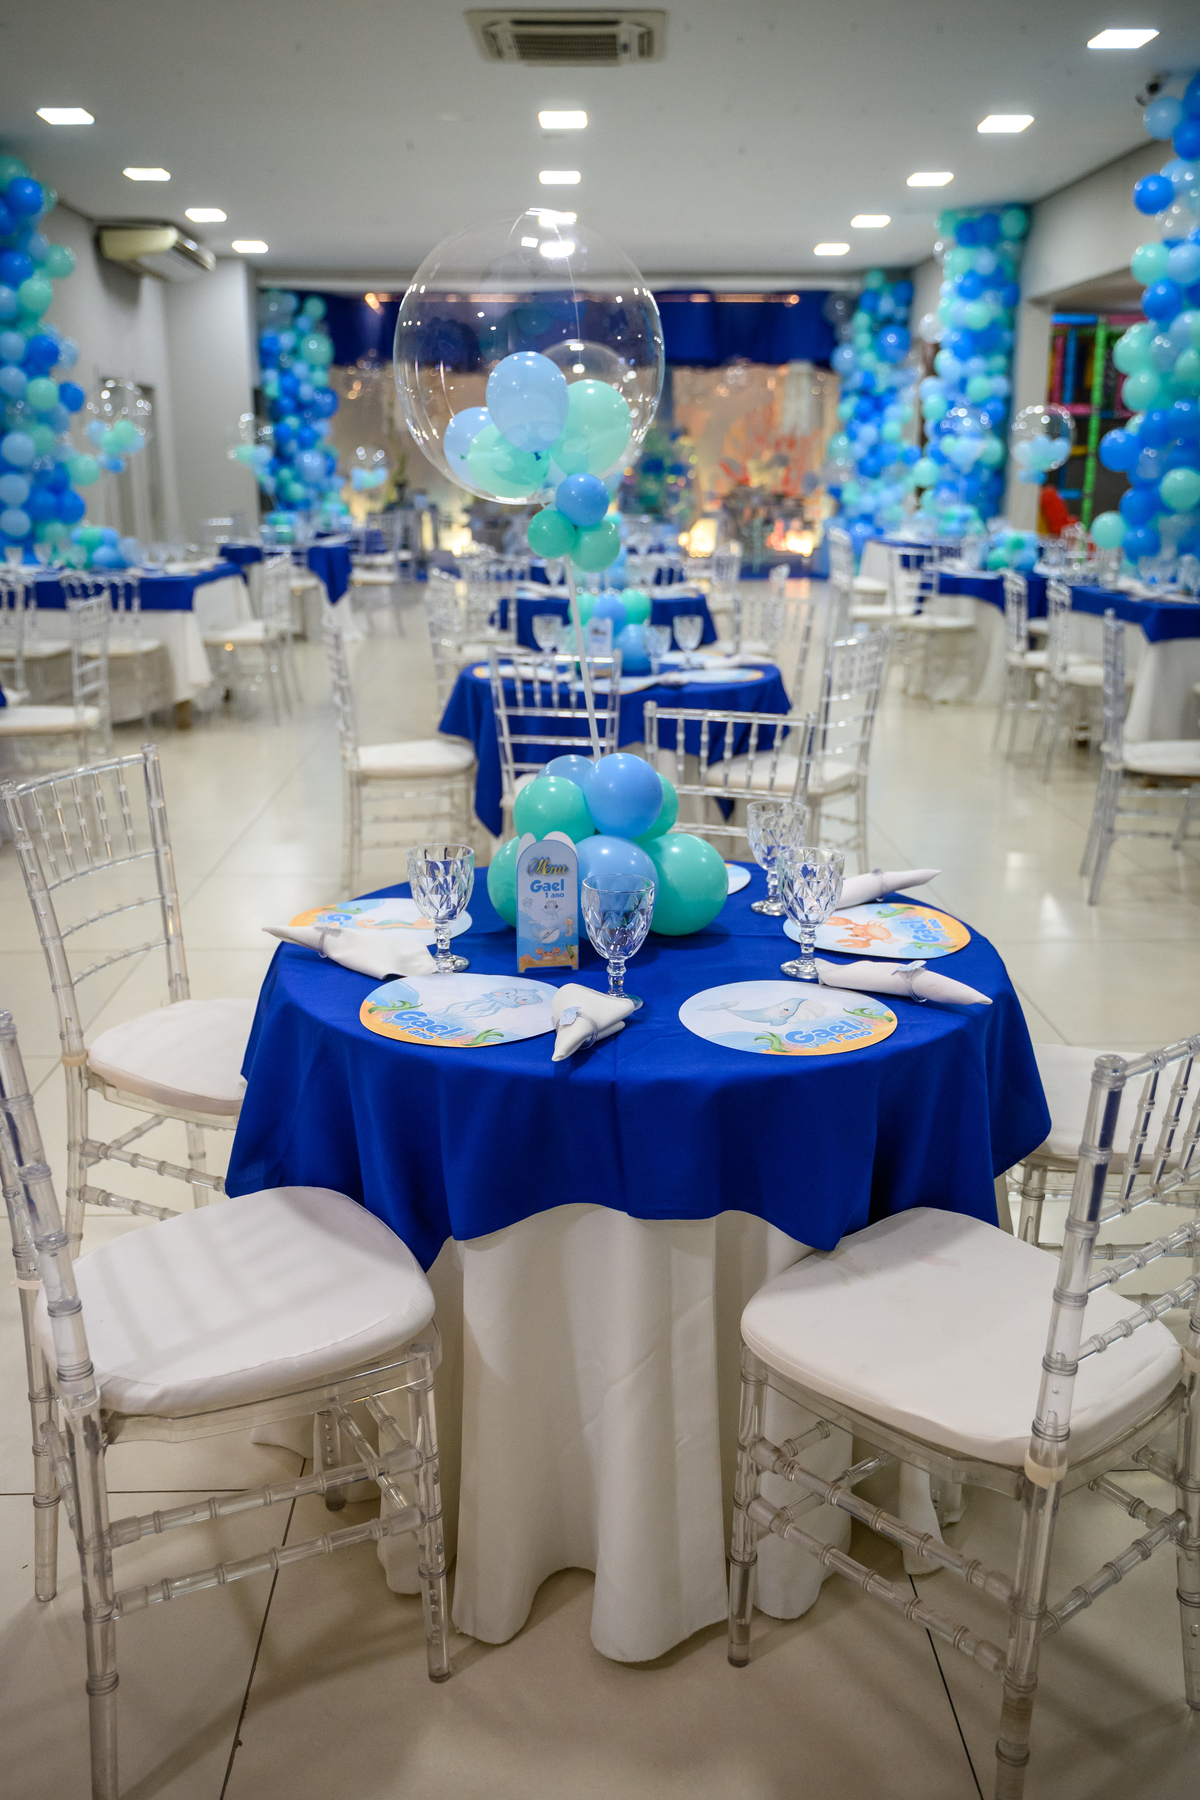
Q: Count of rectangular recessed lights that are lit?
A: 13